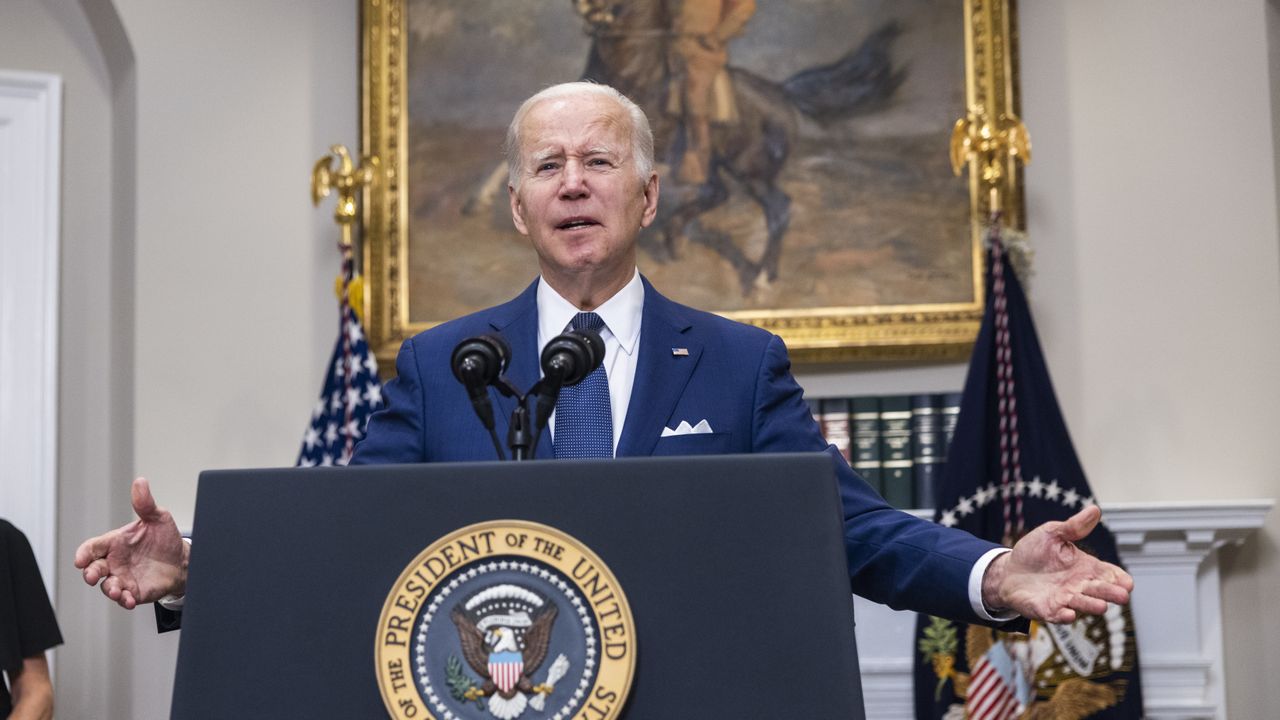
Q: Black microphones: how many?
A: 2